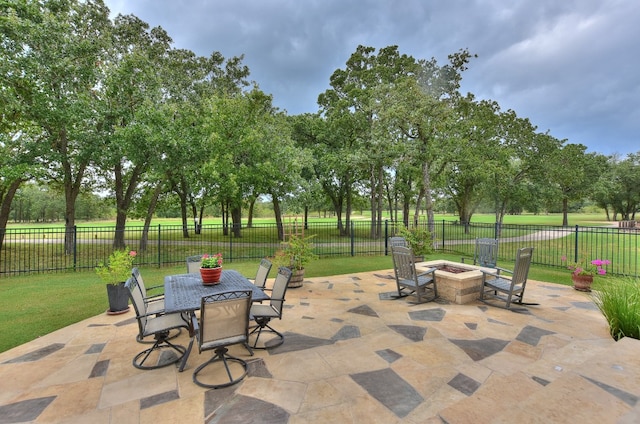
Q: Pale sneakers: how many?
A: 0